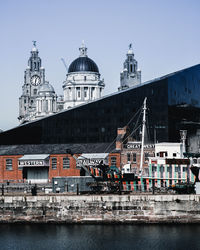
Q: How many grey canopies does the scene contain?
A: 2